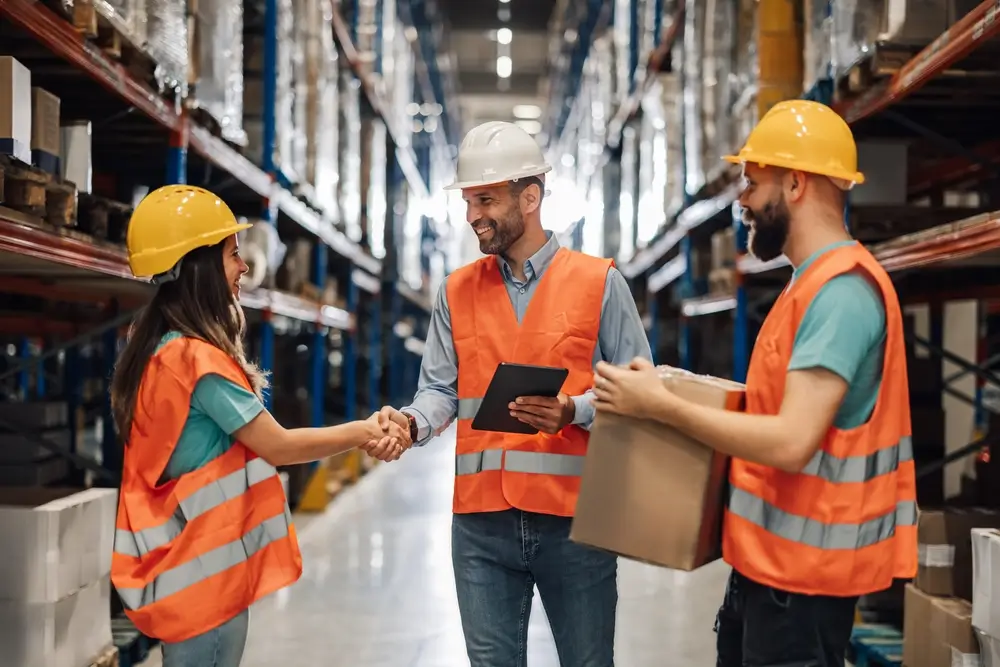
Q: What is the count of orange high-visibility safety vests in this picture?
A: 3